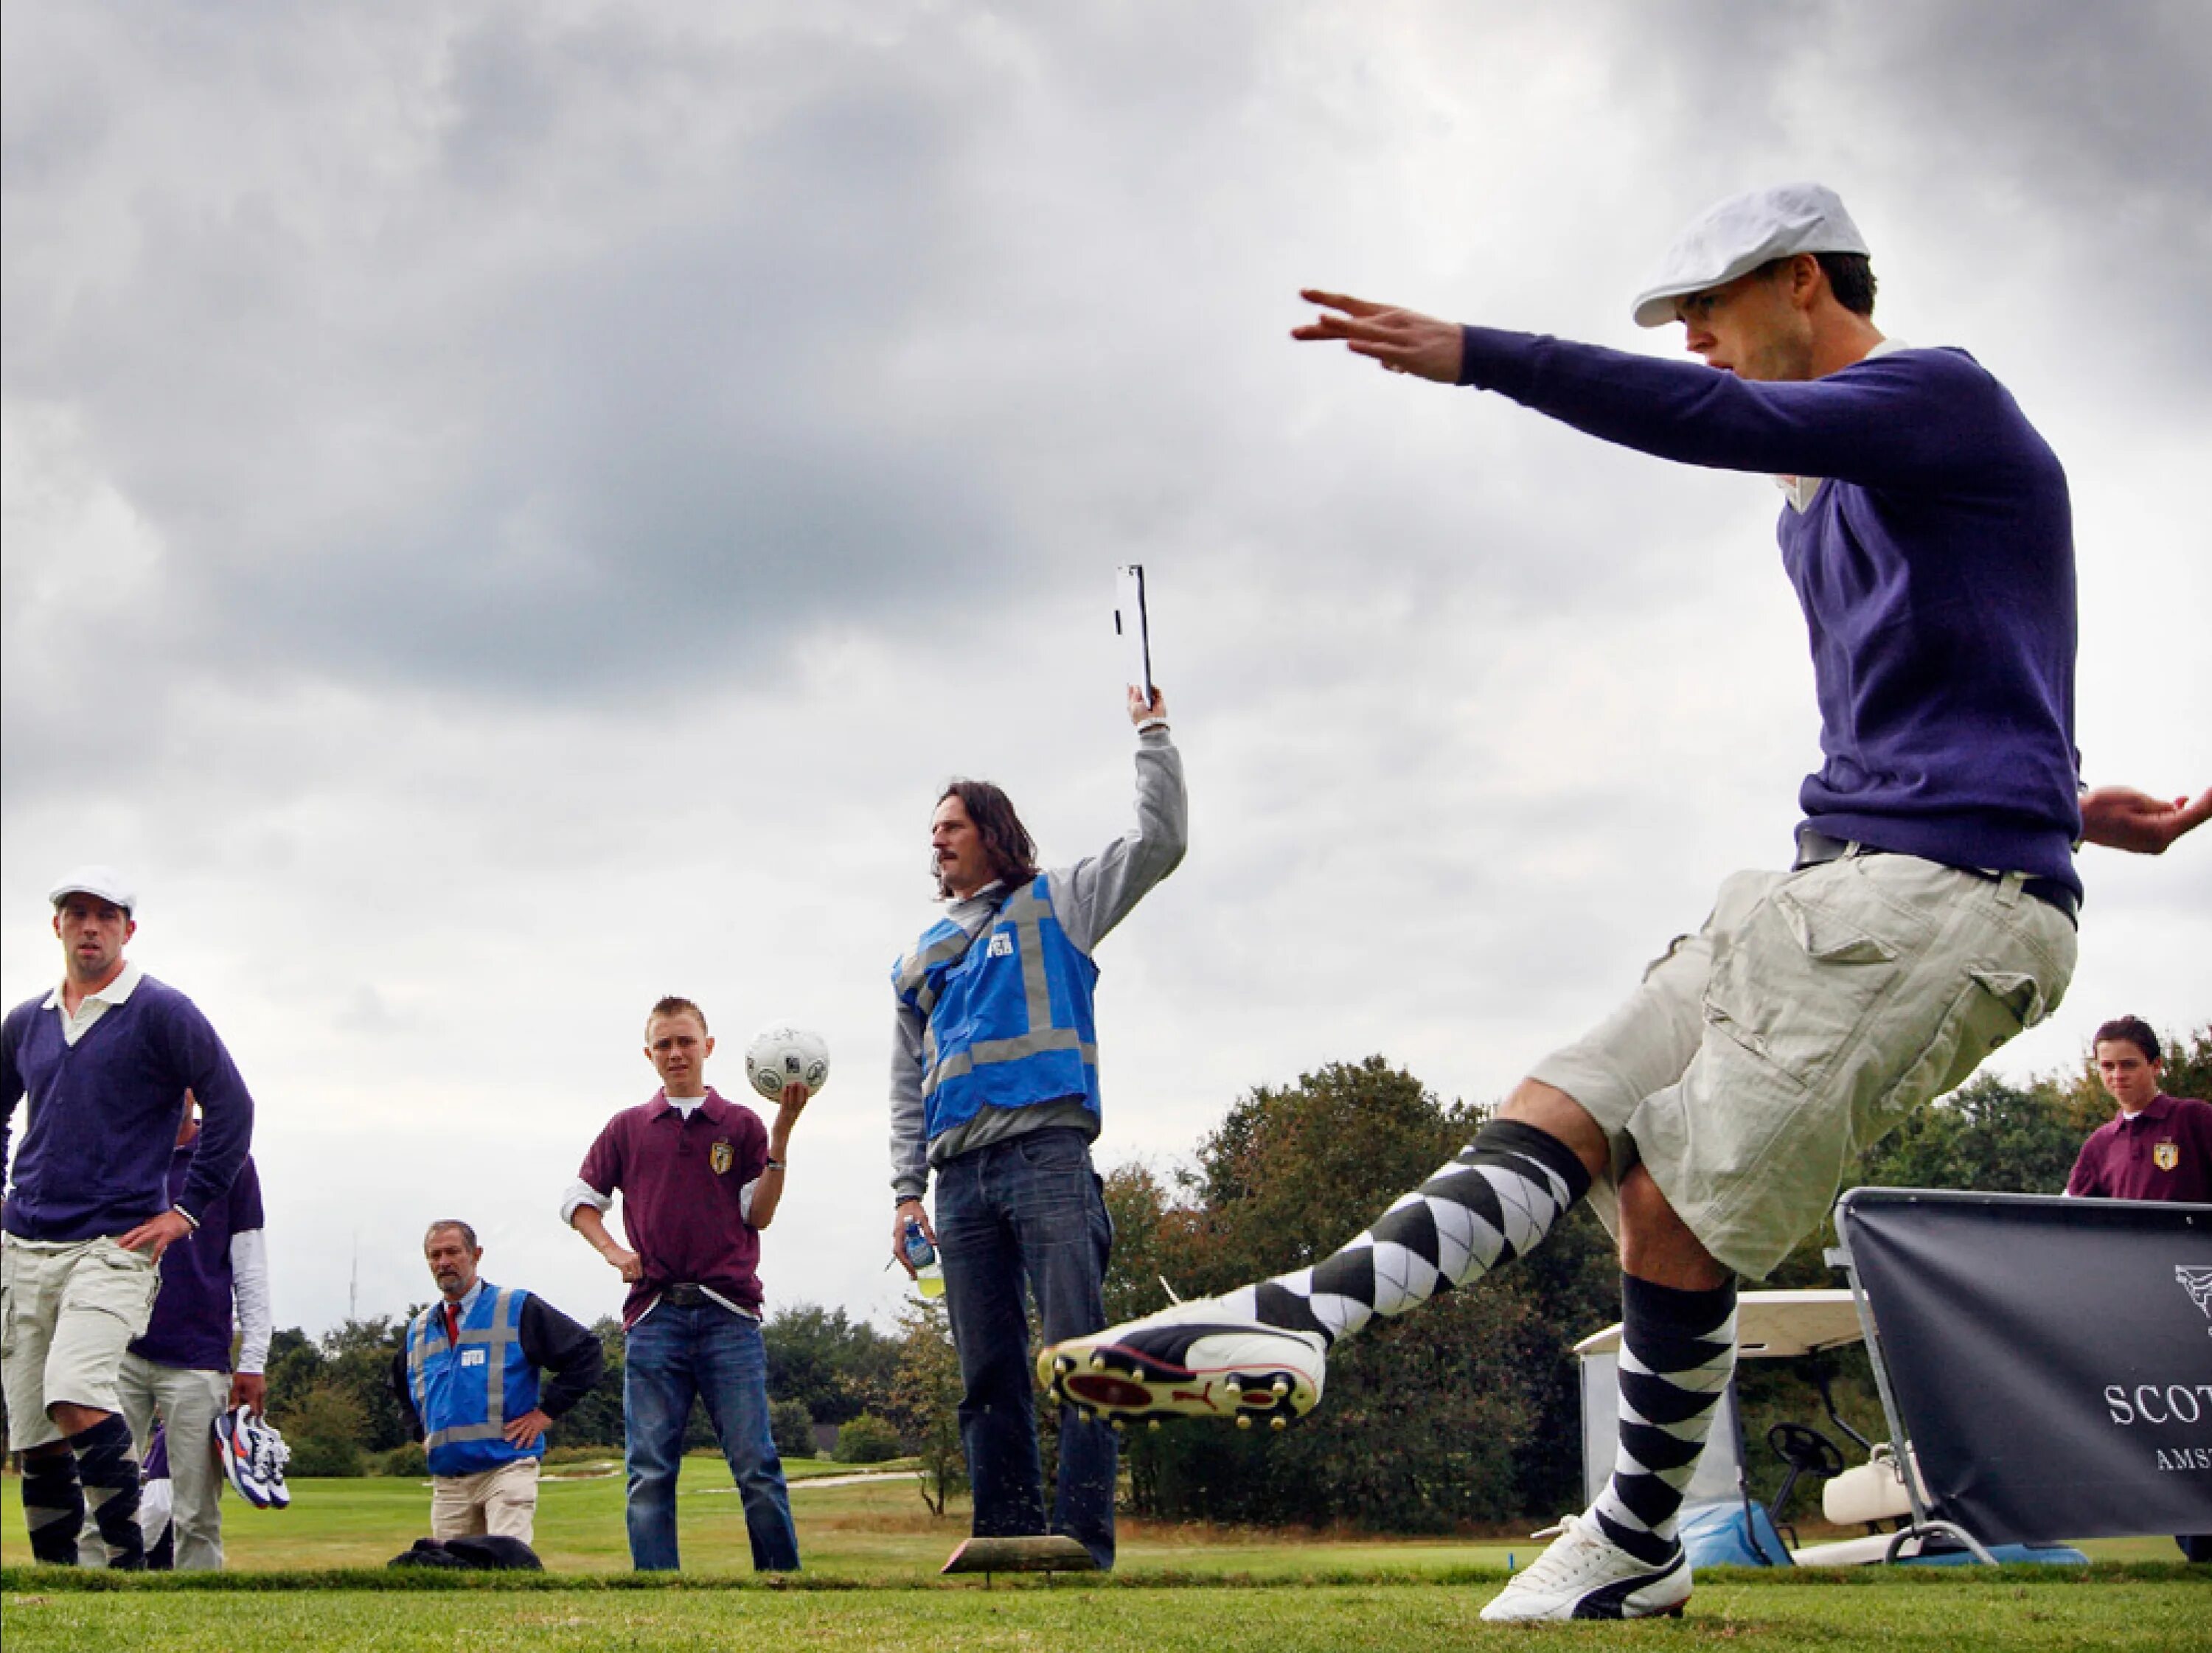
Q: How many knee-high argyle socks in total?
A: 4